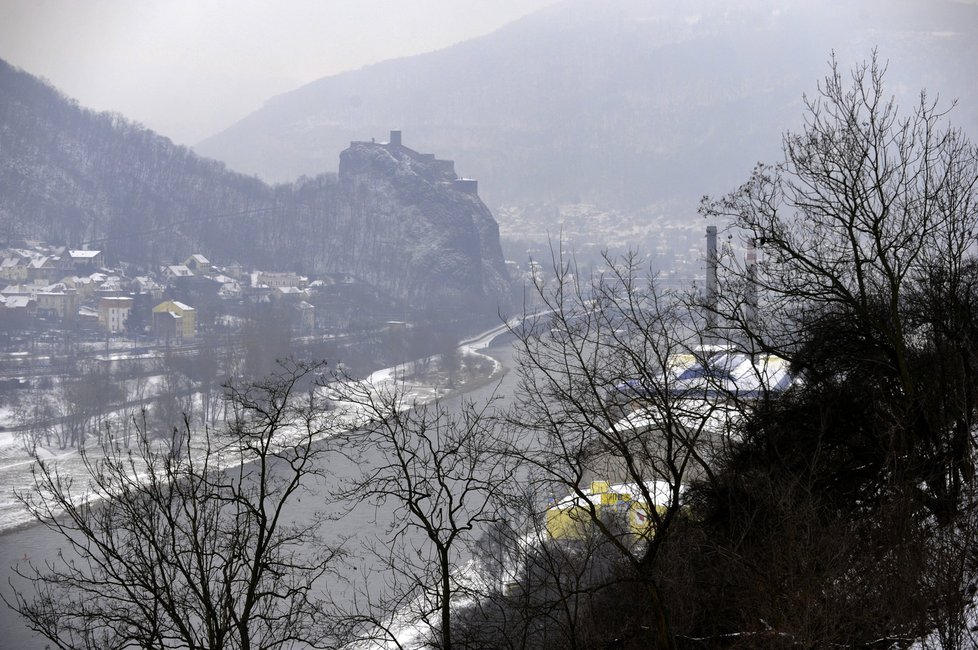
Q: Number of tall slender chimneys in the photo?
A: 2